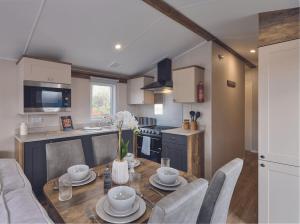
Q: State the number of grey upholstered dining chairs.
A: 4